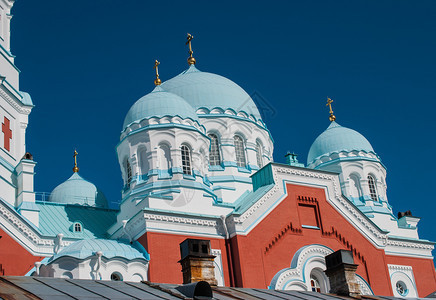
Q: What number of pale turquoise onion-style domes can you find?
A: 4